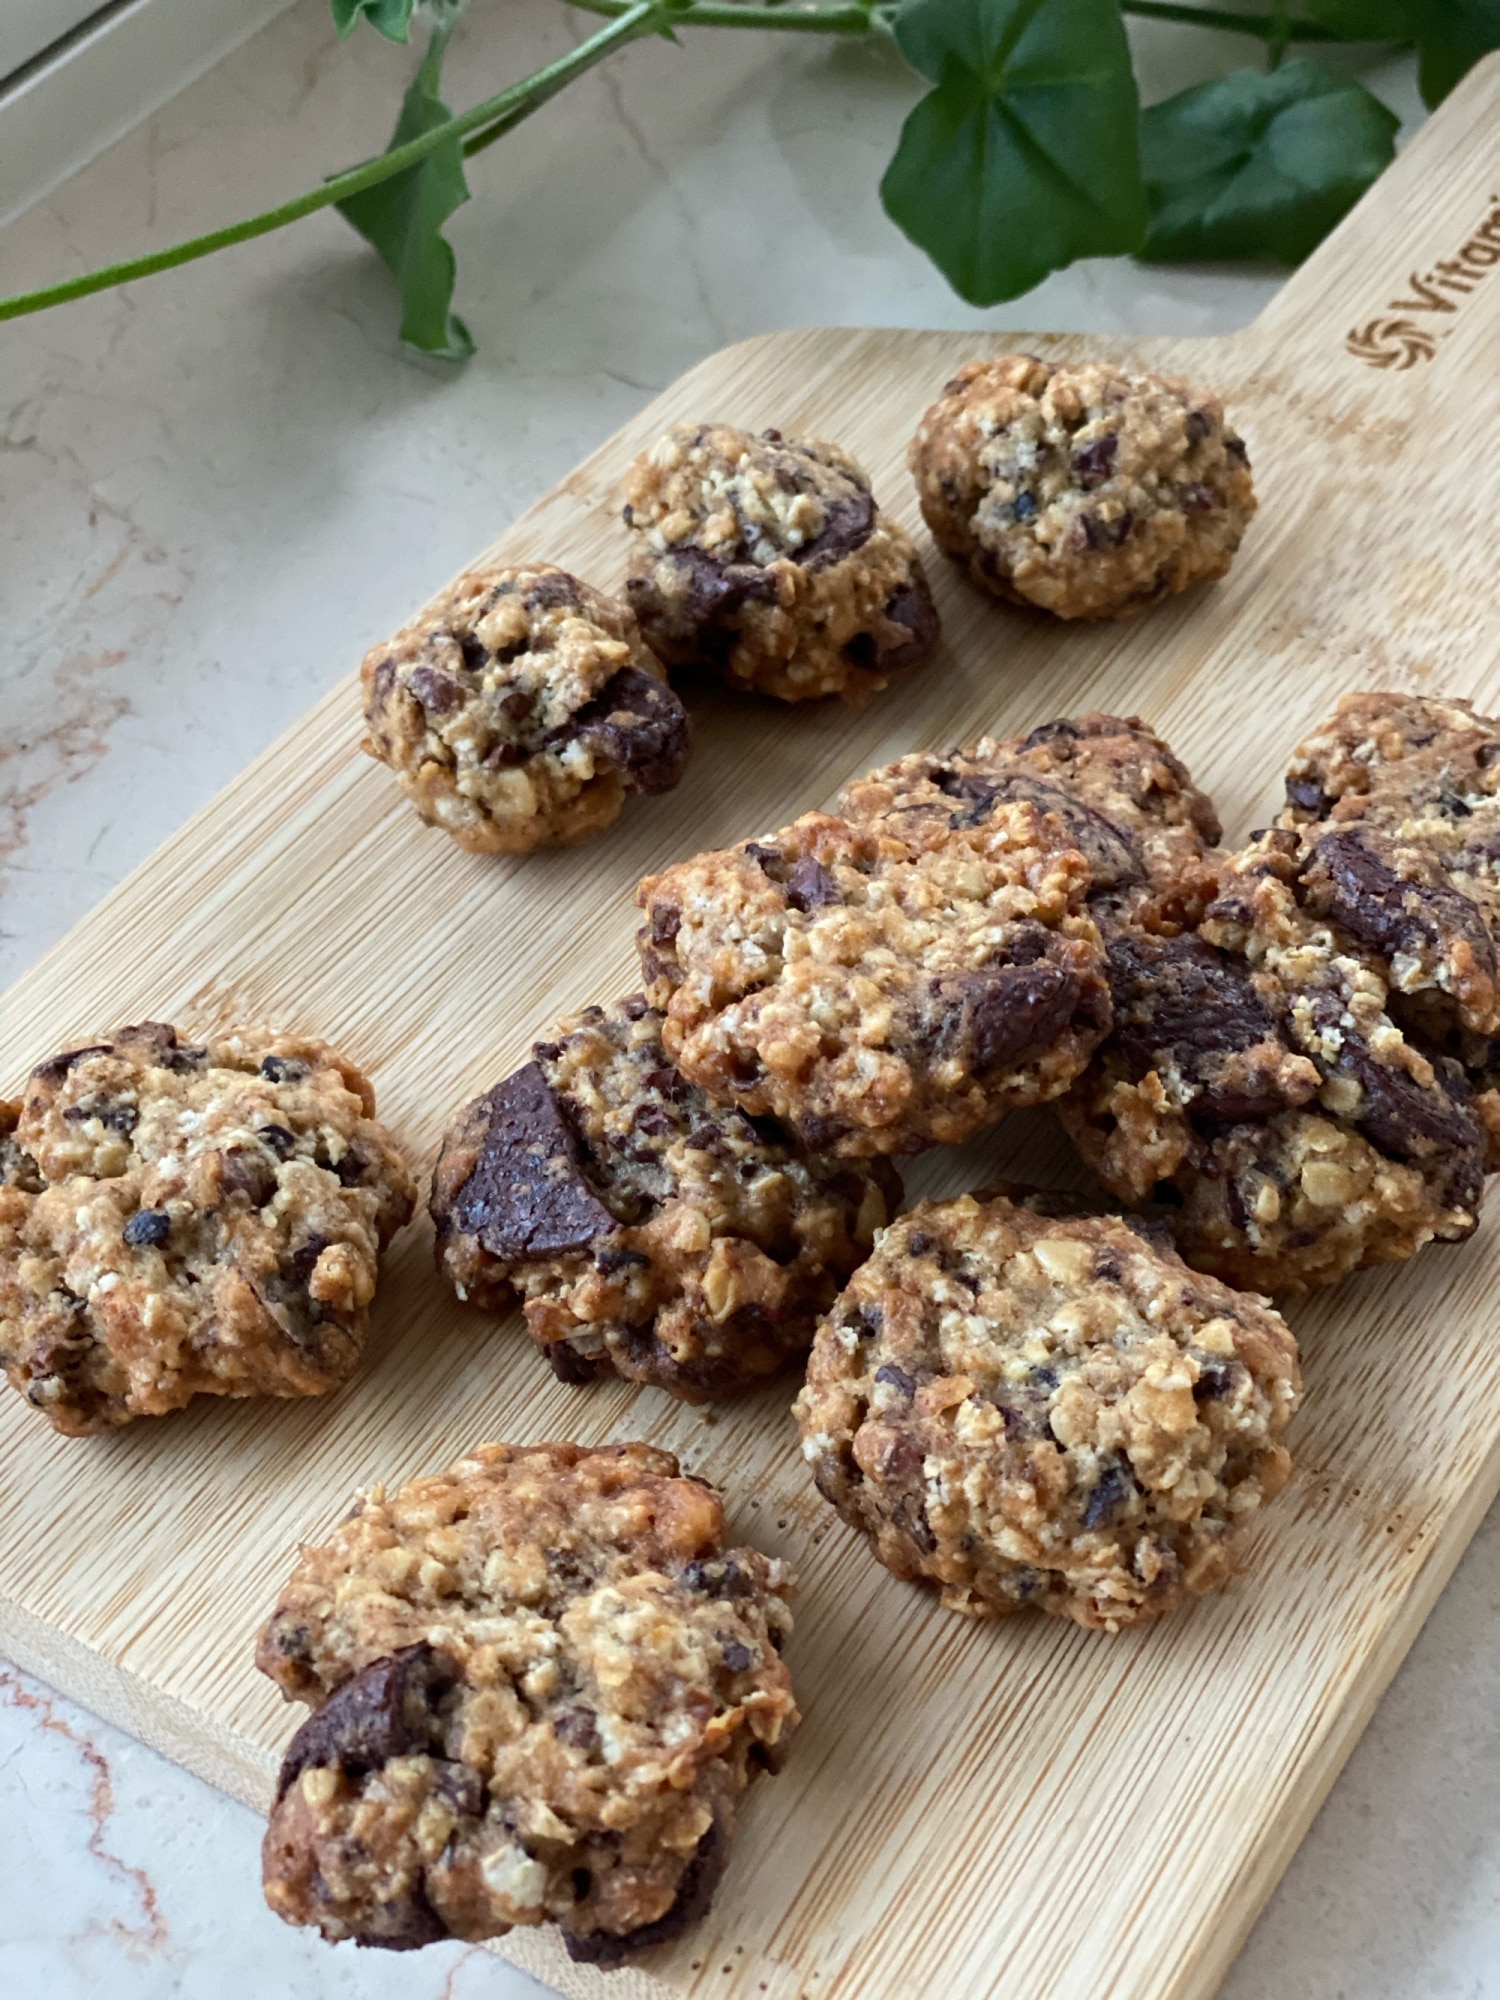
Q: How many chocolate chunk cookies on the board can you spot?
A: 11